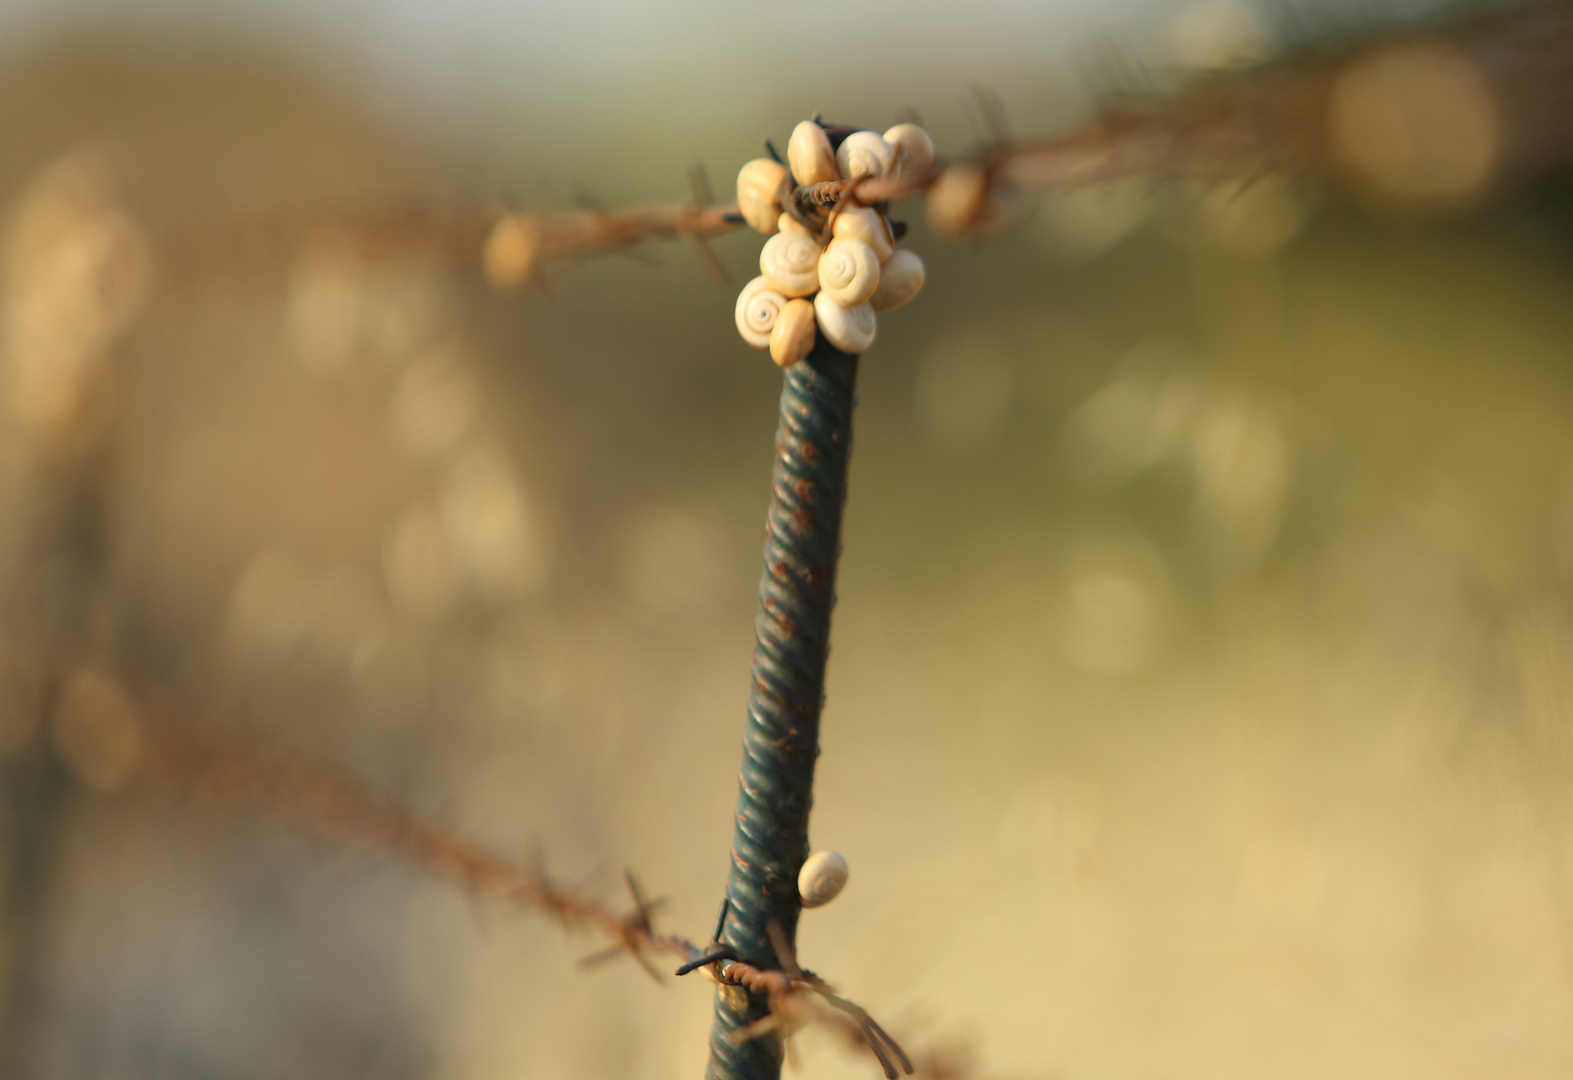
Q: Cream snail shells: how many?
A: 13